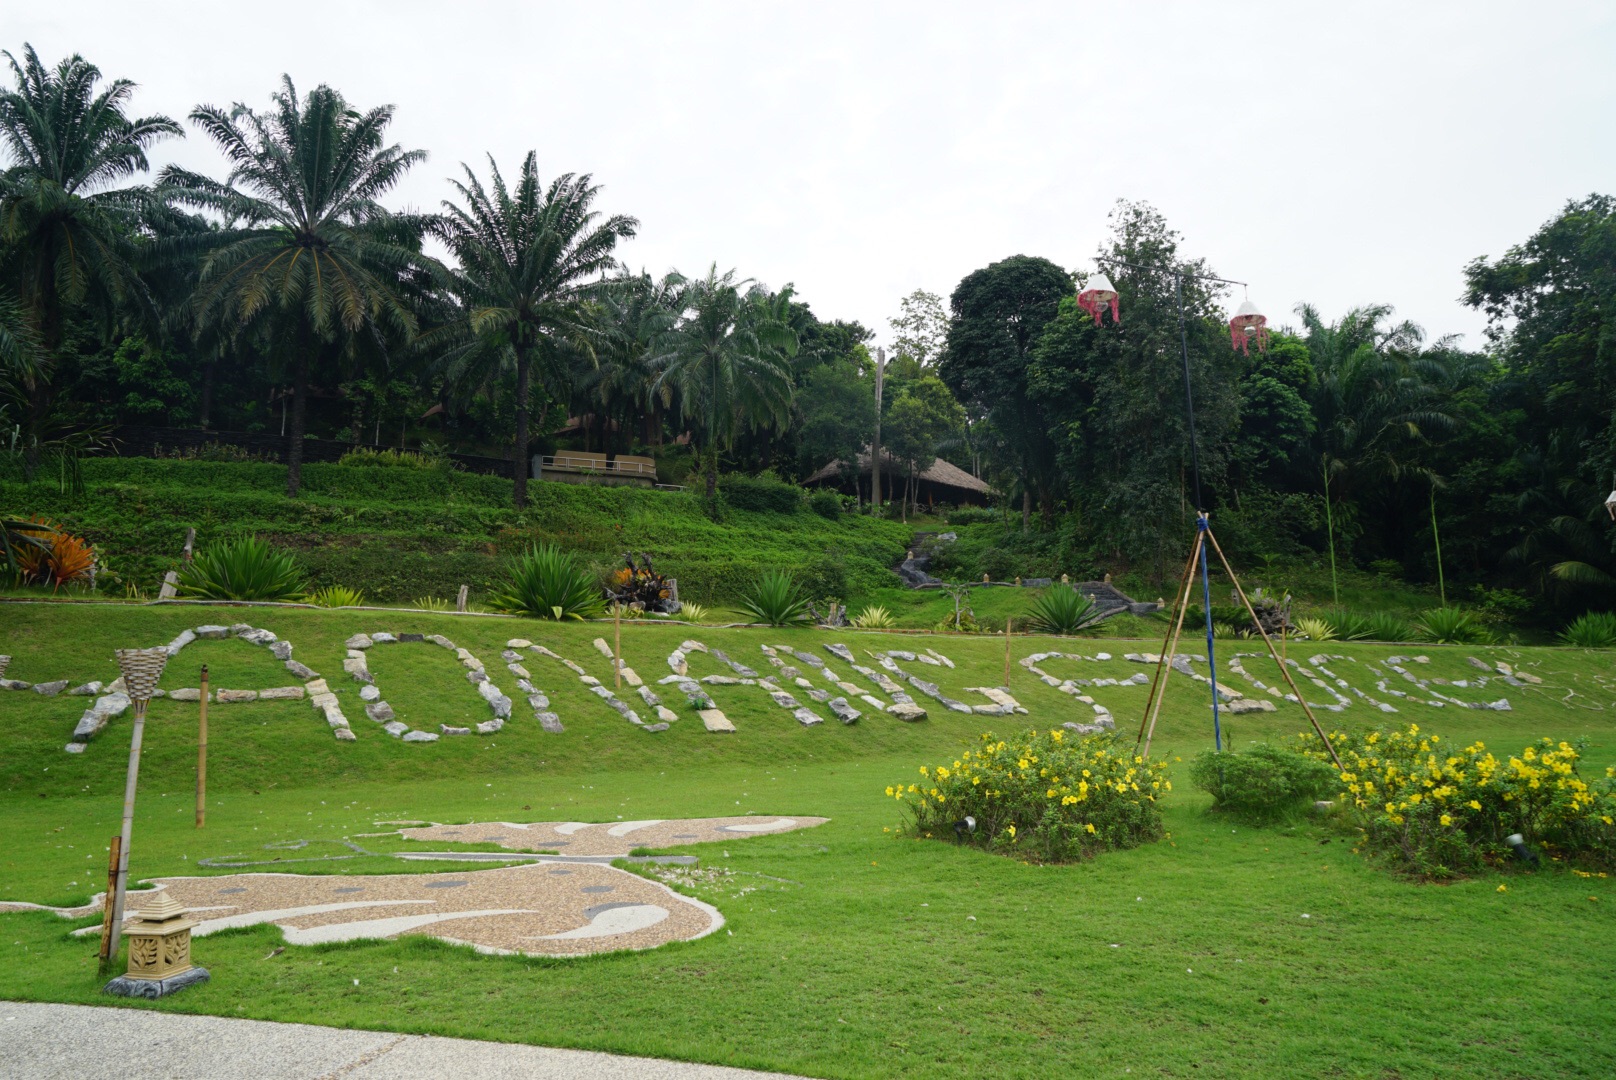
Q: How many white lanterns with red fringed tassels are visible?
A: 2